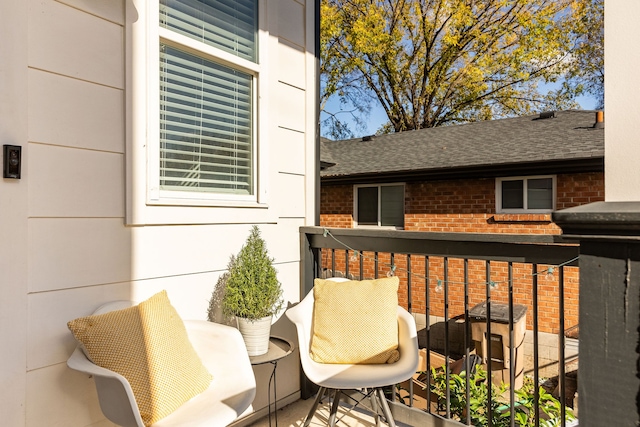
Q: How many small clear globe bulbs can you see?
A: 5